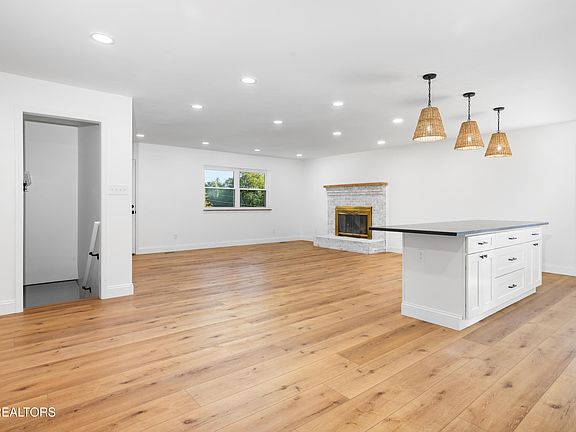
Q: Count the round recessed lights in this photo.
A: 12